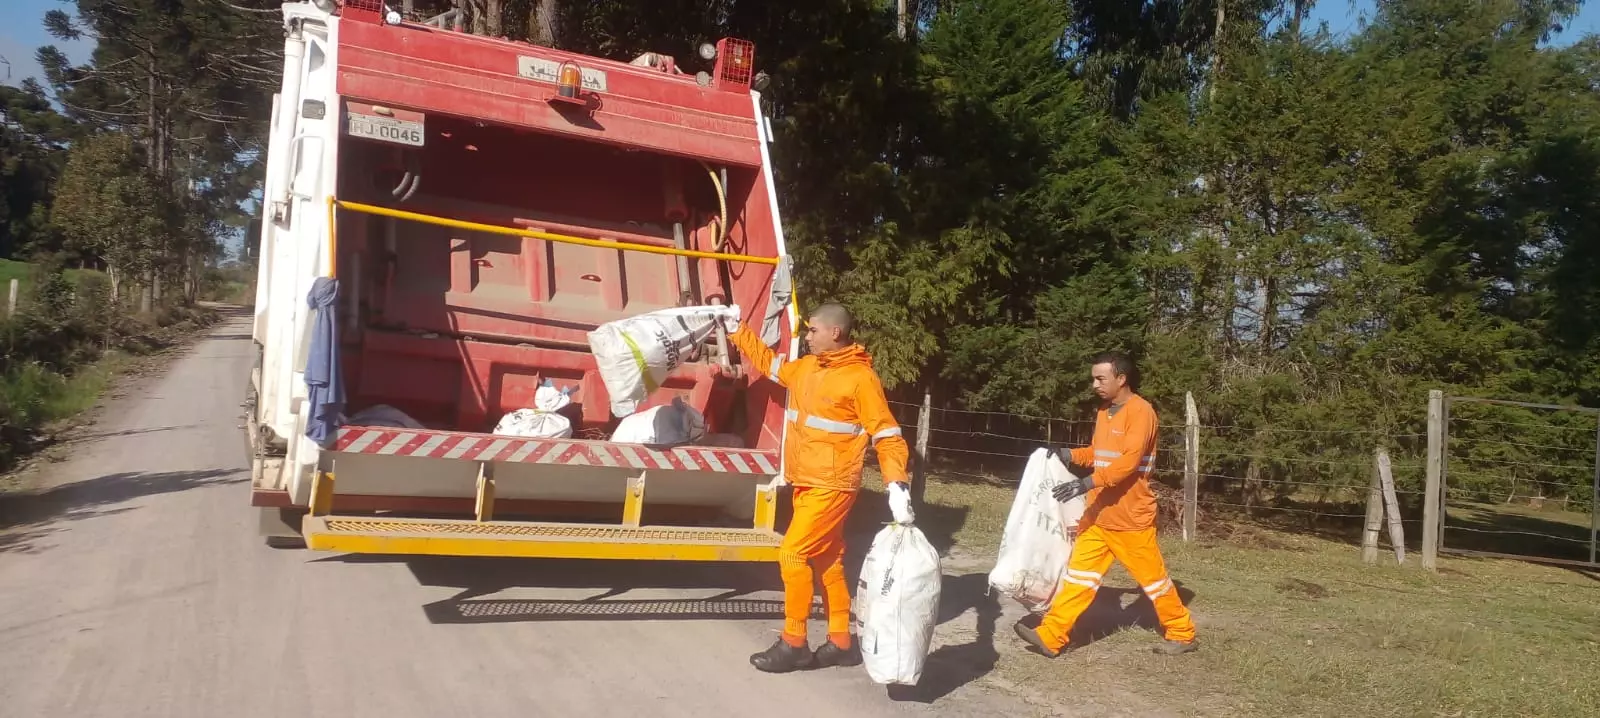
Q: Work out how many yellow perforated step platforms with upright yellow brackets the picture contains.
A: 1